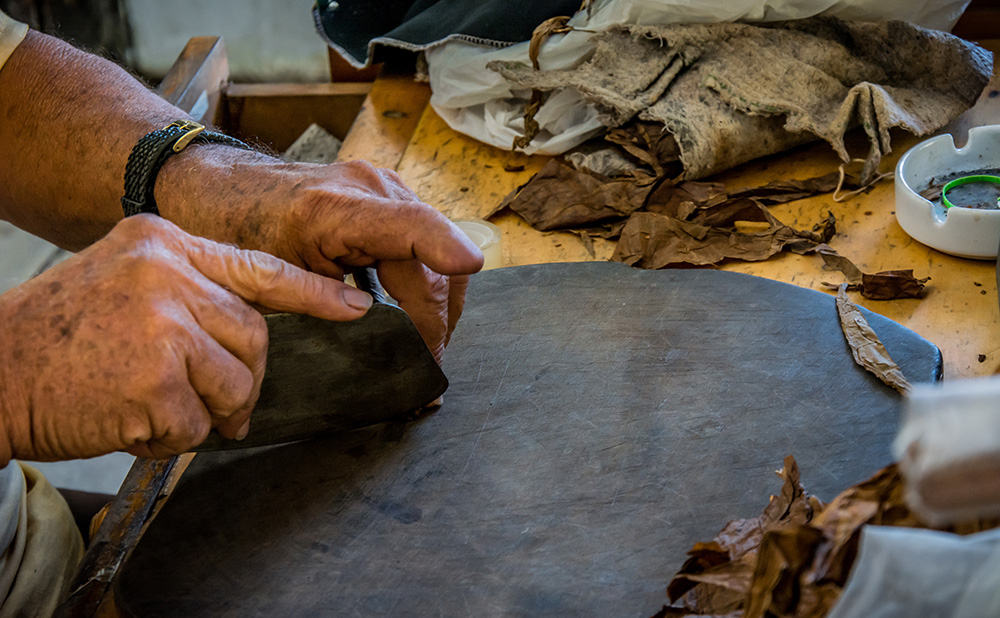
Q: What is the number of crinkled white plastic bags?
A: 1